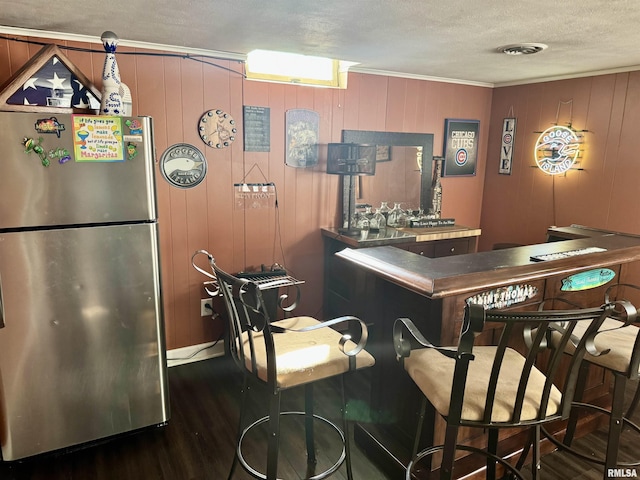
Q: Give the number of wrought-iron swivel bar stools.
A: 3